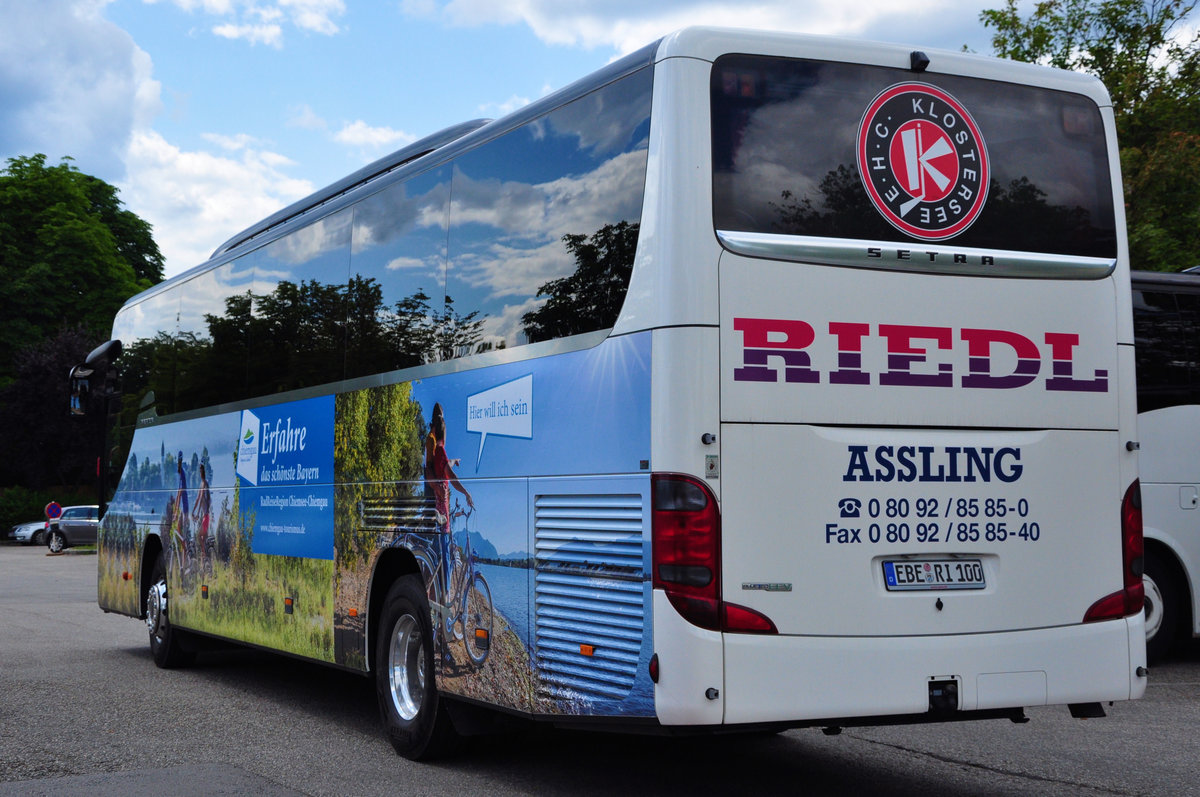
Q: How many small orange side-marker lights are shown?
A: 6